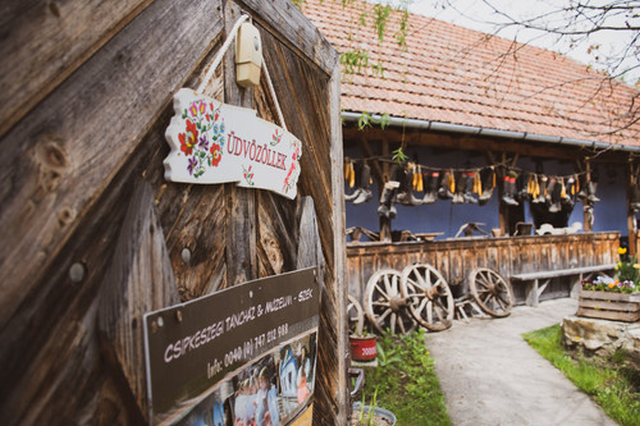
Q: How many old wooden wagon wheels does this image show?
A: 4